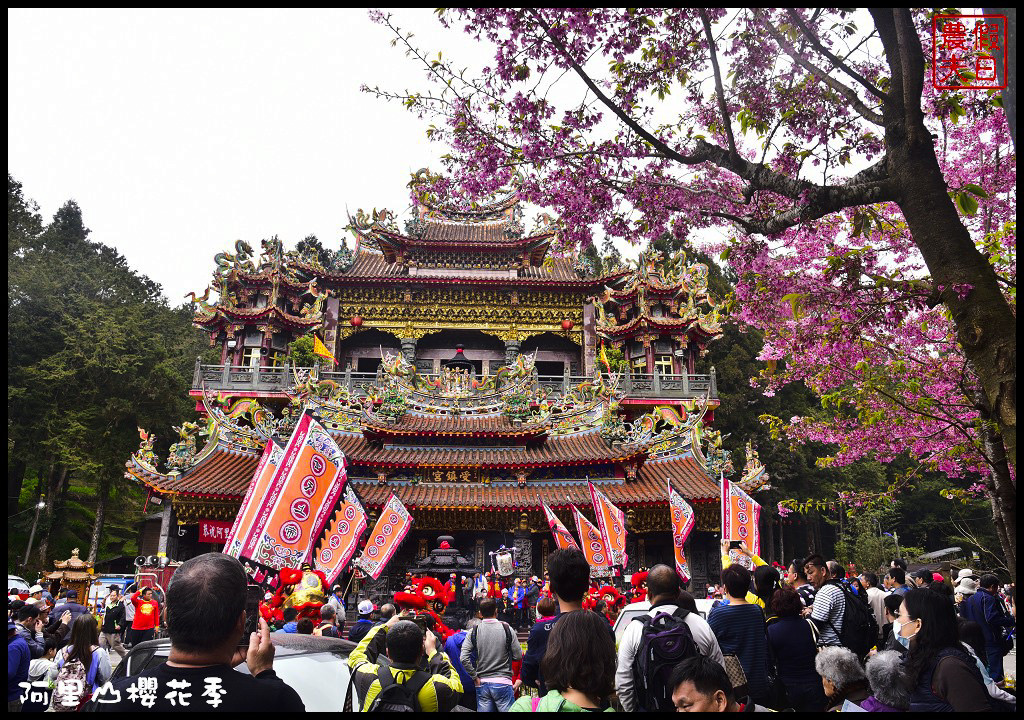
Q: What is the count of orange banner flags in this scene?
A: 9